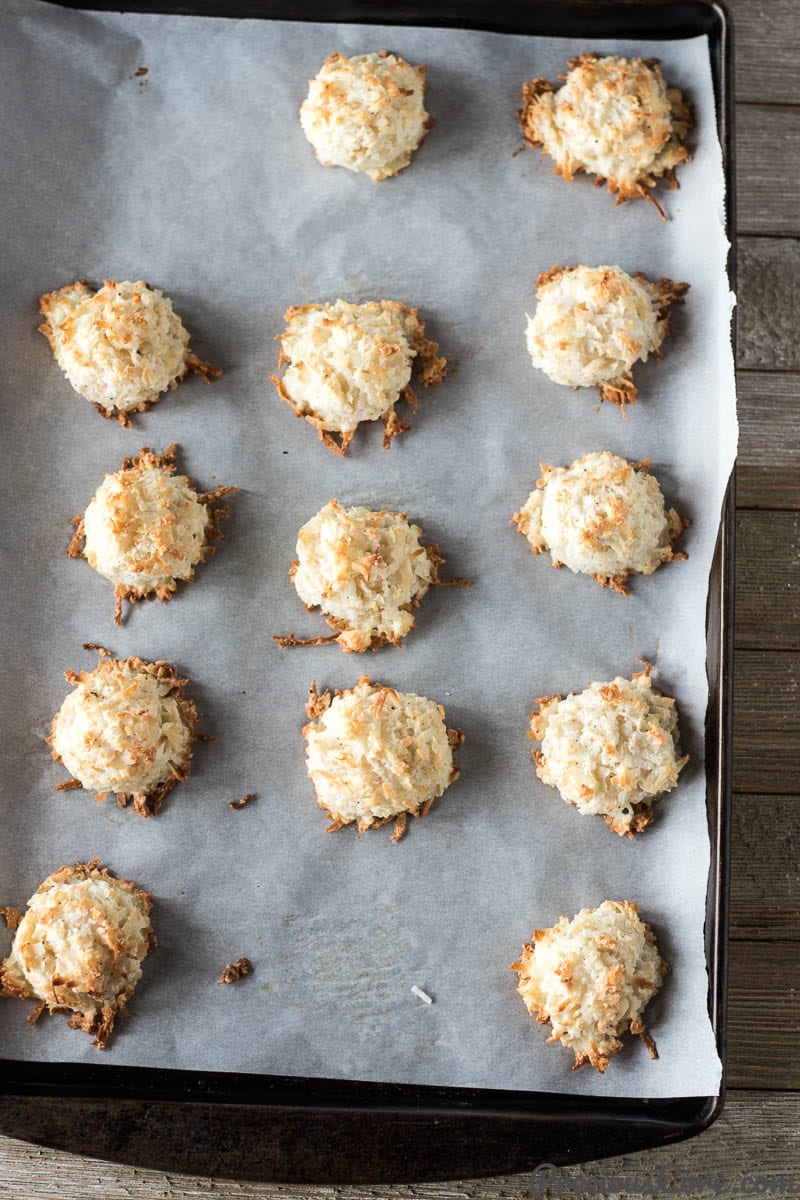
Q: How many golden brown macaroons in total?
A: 13